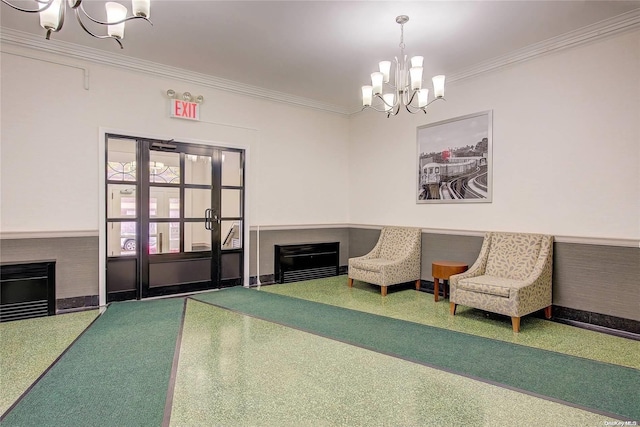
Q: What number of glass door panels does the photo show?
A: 12